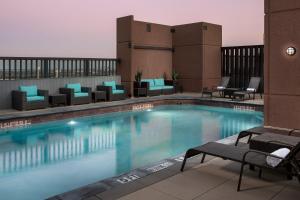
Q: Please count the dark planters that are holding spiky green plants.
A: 2